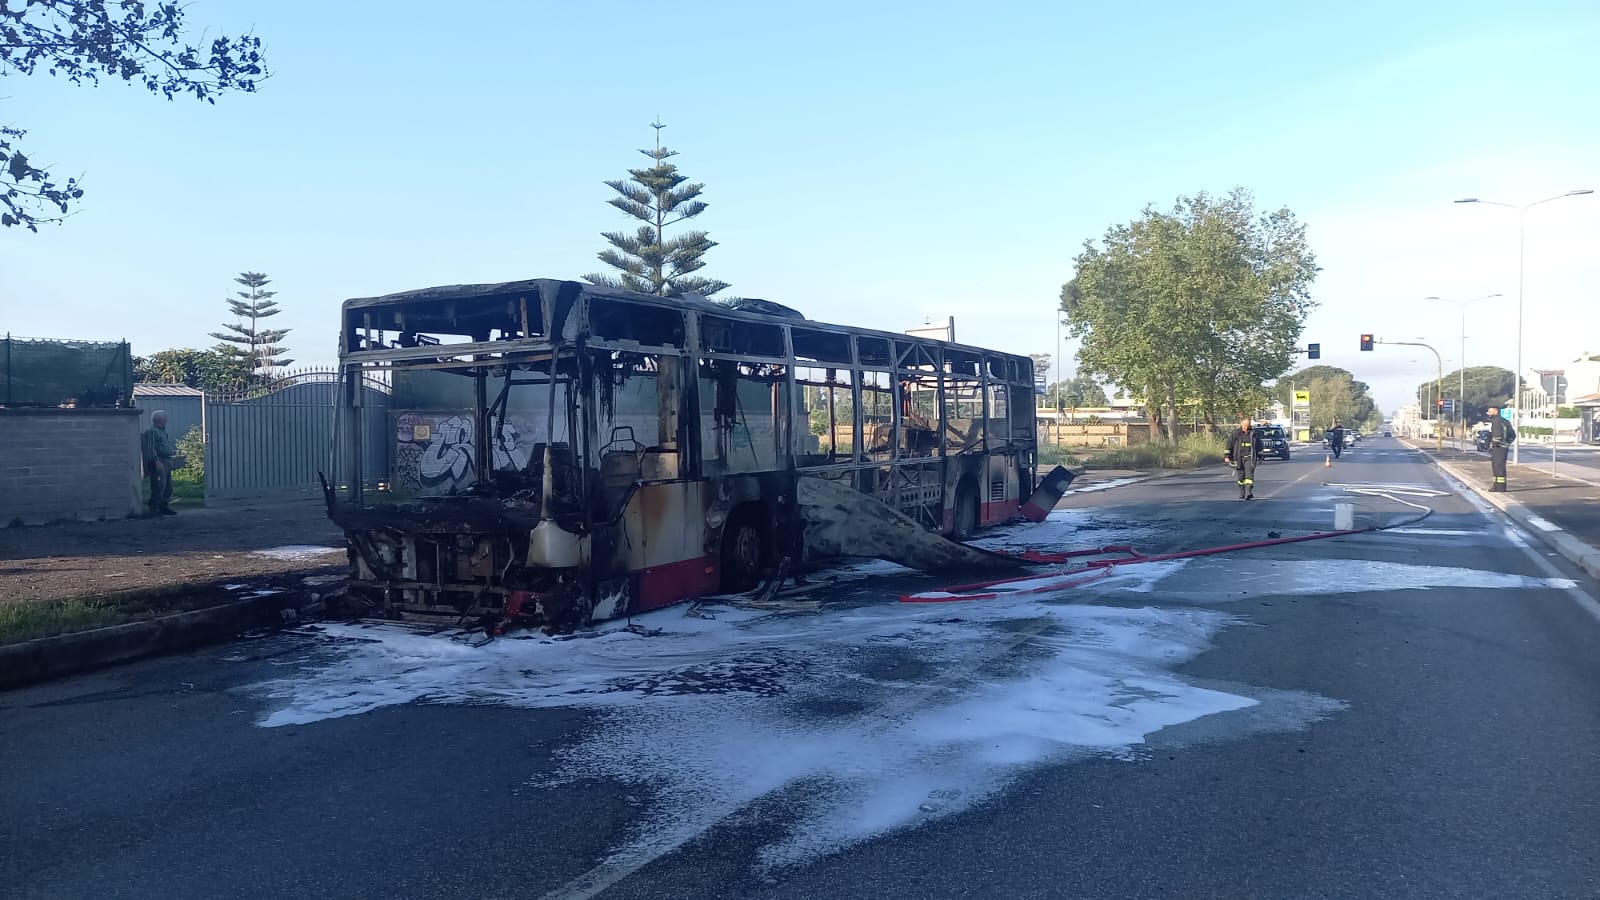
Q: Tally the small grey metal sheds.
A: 1